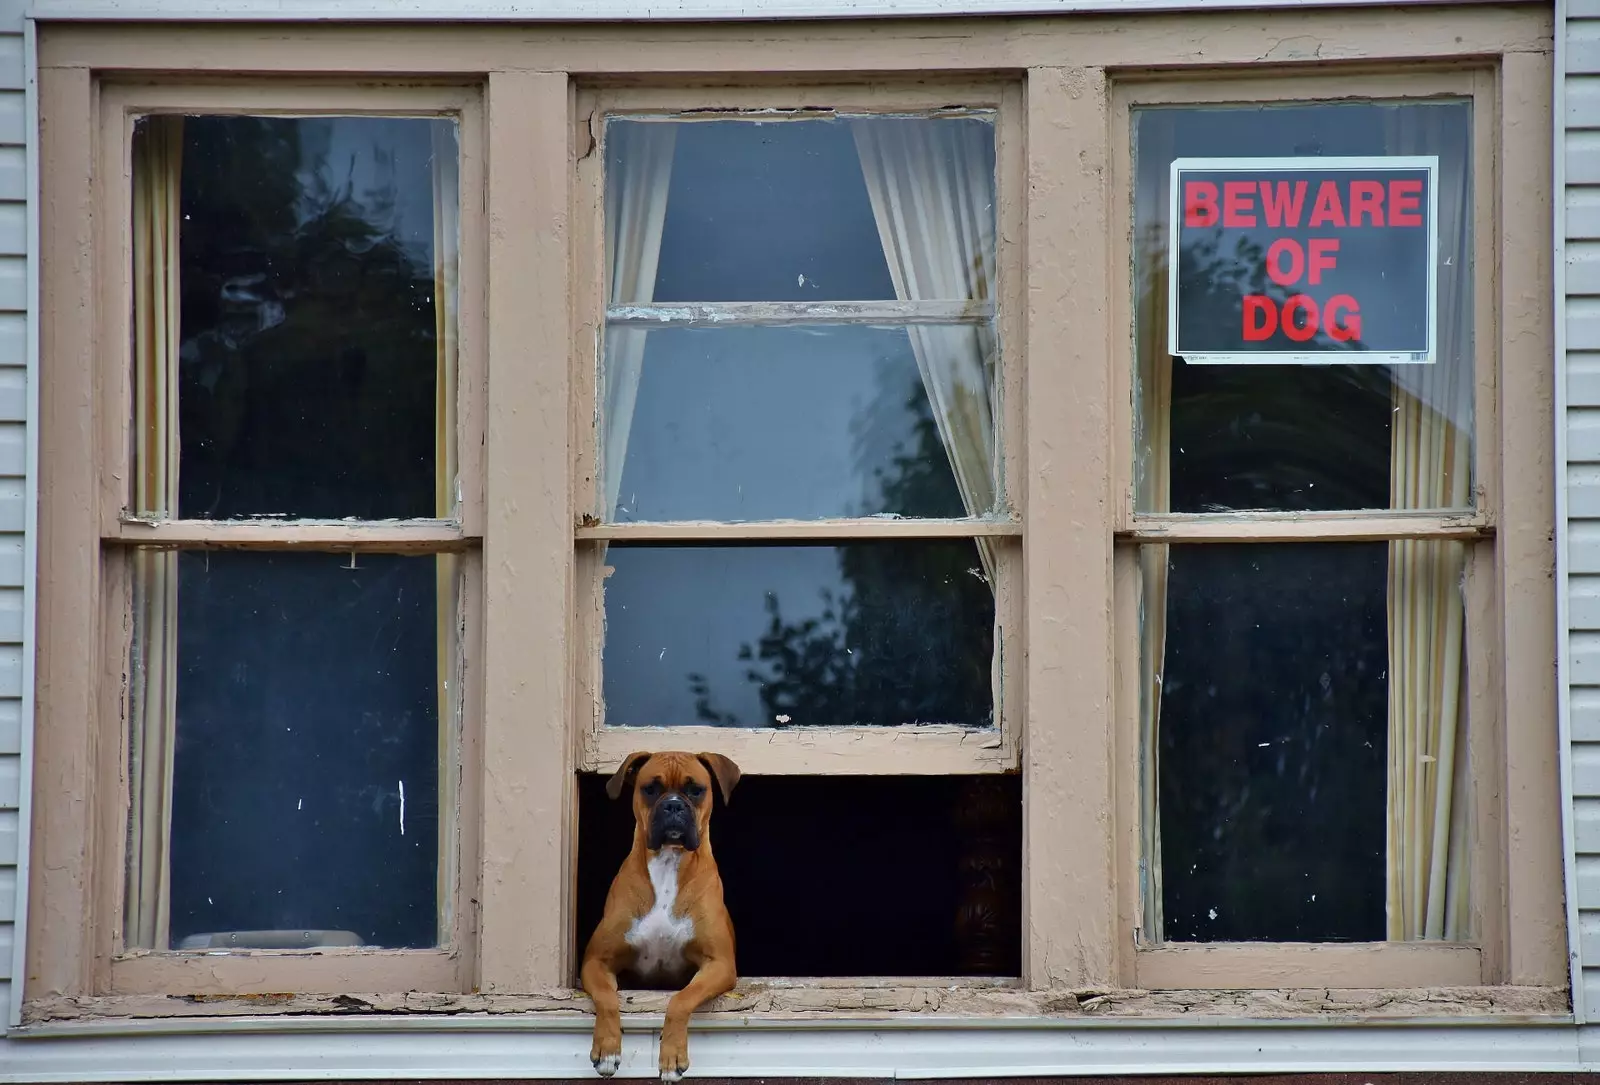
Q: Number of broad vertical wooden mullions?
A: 2